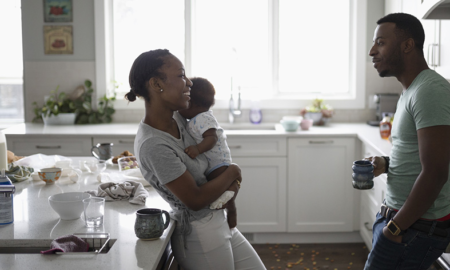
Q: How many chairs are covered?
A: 0